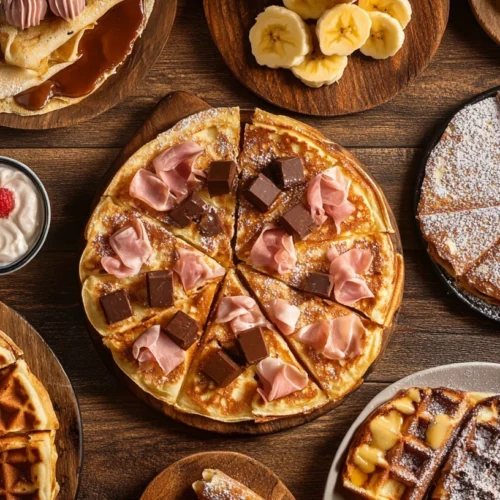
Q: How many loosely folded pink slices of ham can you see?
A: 11